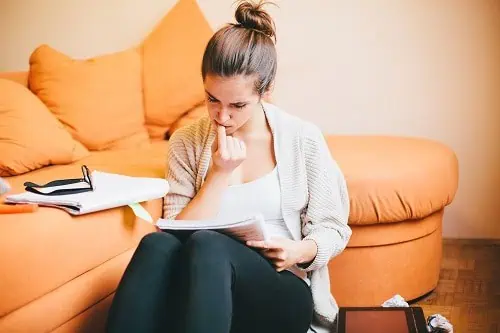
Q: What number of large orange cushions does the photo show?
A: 3